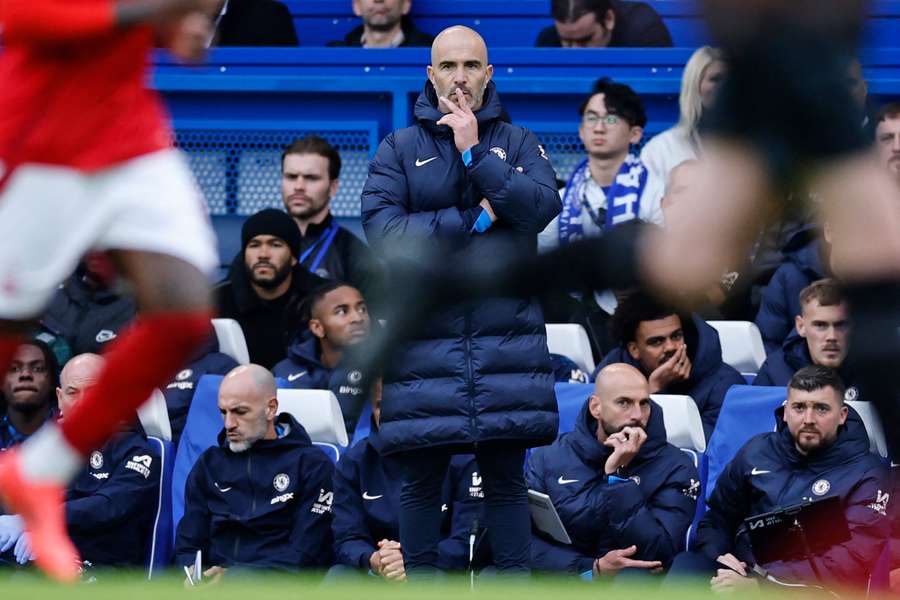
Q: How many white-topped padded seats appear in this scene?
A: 7